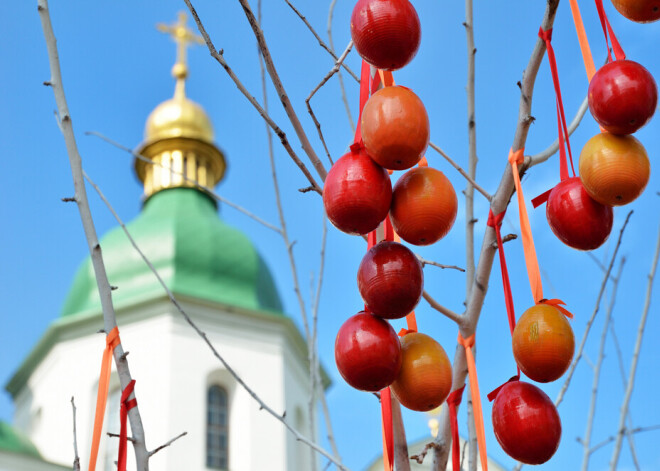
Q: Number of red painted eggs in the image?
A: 7